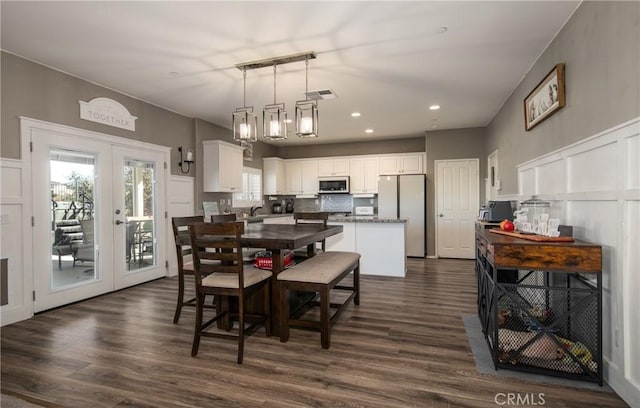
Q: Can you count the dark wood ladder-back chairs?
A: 4